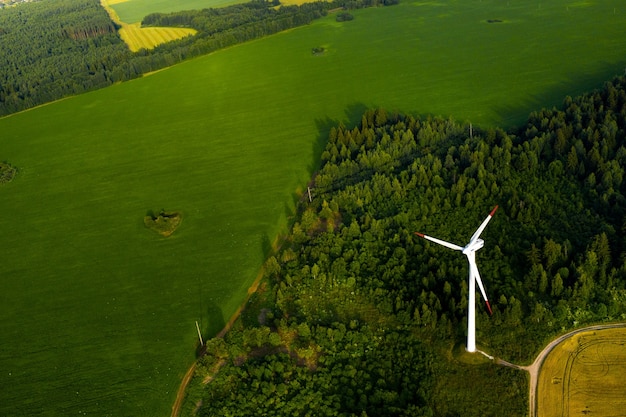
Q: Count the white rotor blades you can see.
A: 3